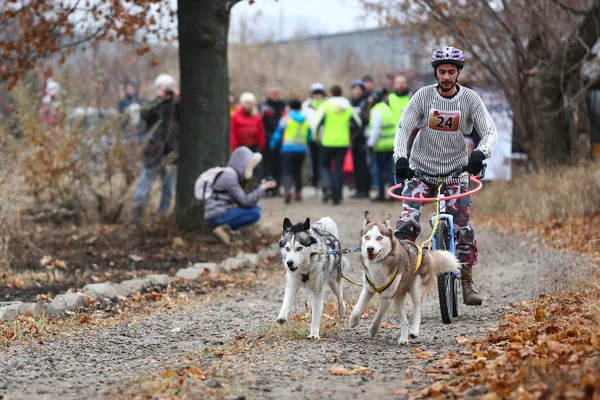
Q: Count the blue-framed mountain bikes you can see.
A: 1